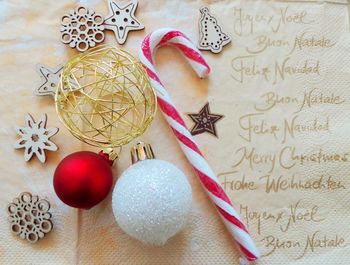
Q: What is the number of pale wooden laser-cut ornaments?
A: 6